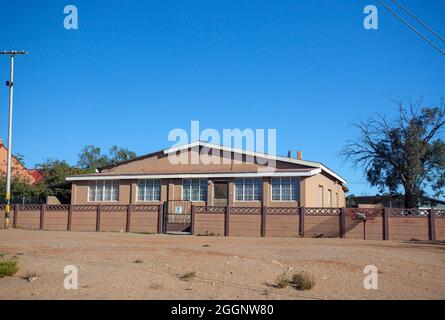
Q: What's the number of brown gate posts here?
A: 13